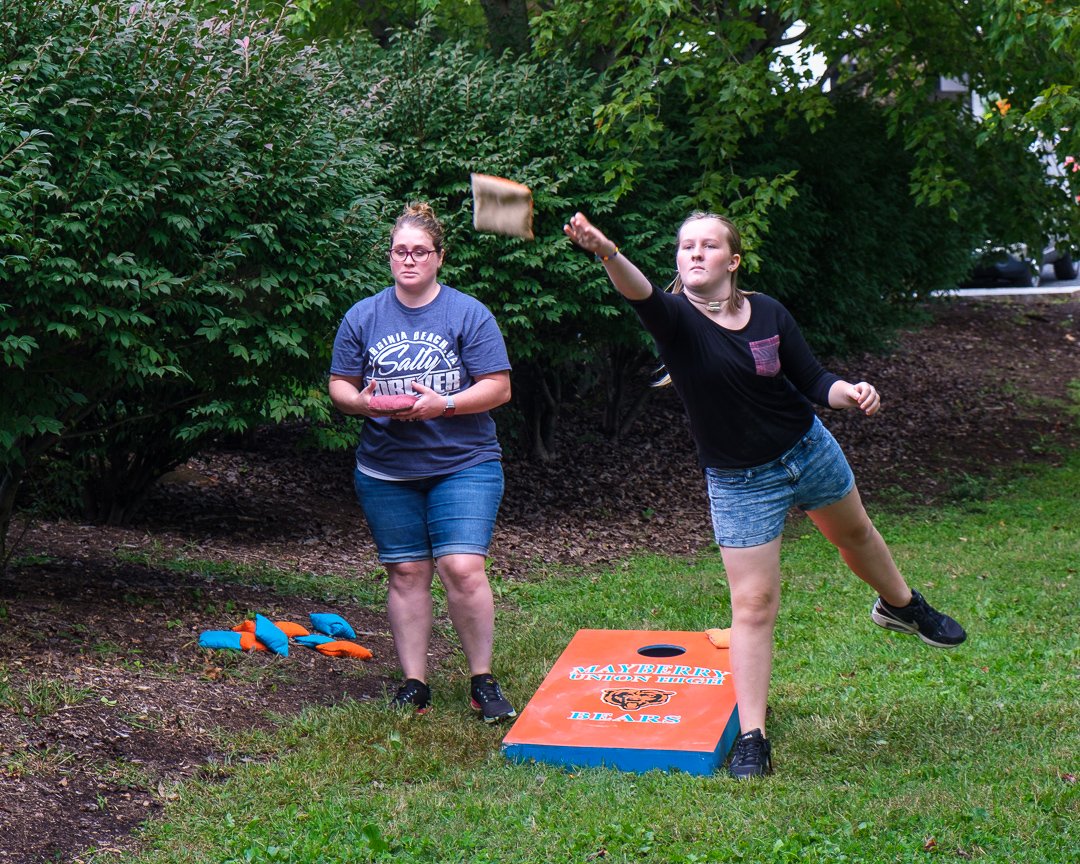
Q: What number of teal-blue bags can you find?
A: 4